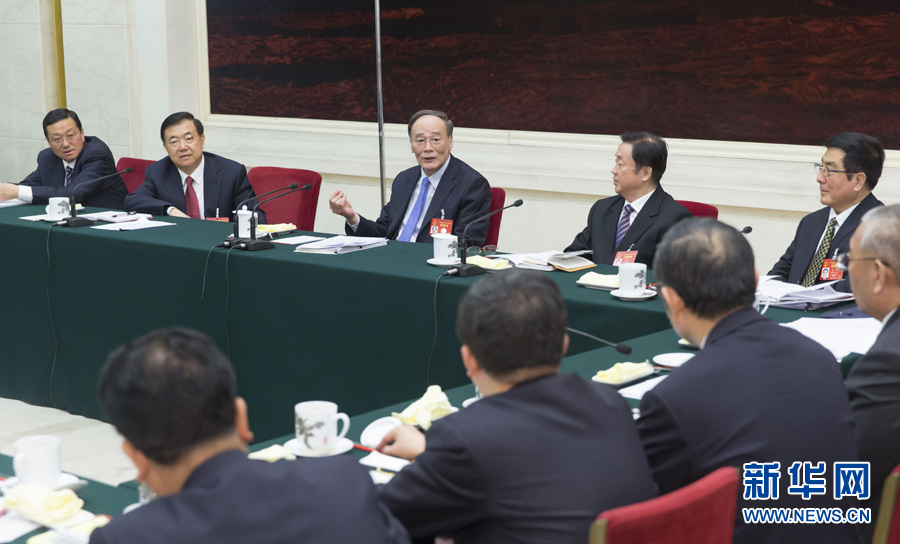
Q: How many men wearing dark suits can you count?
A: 9